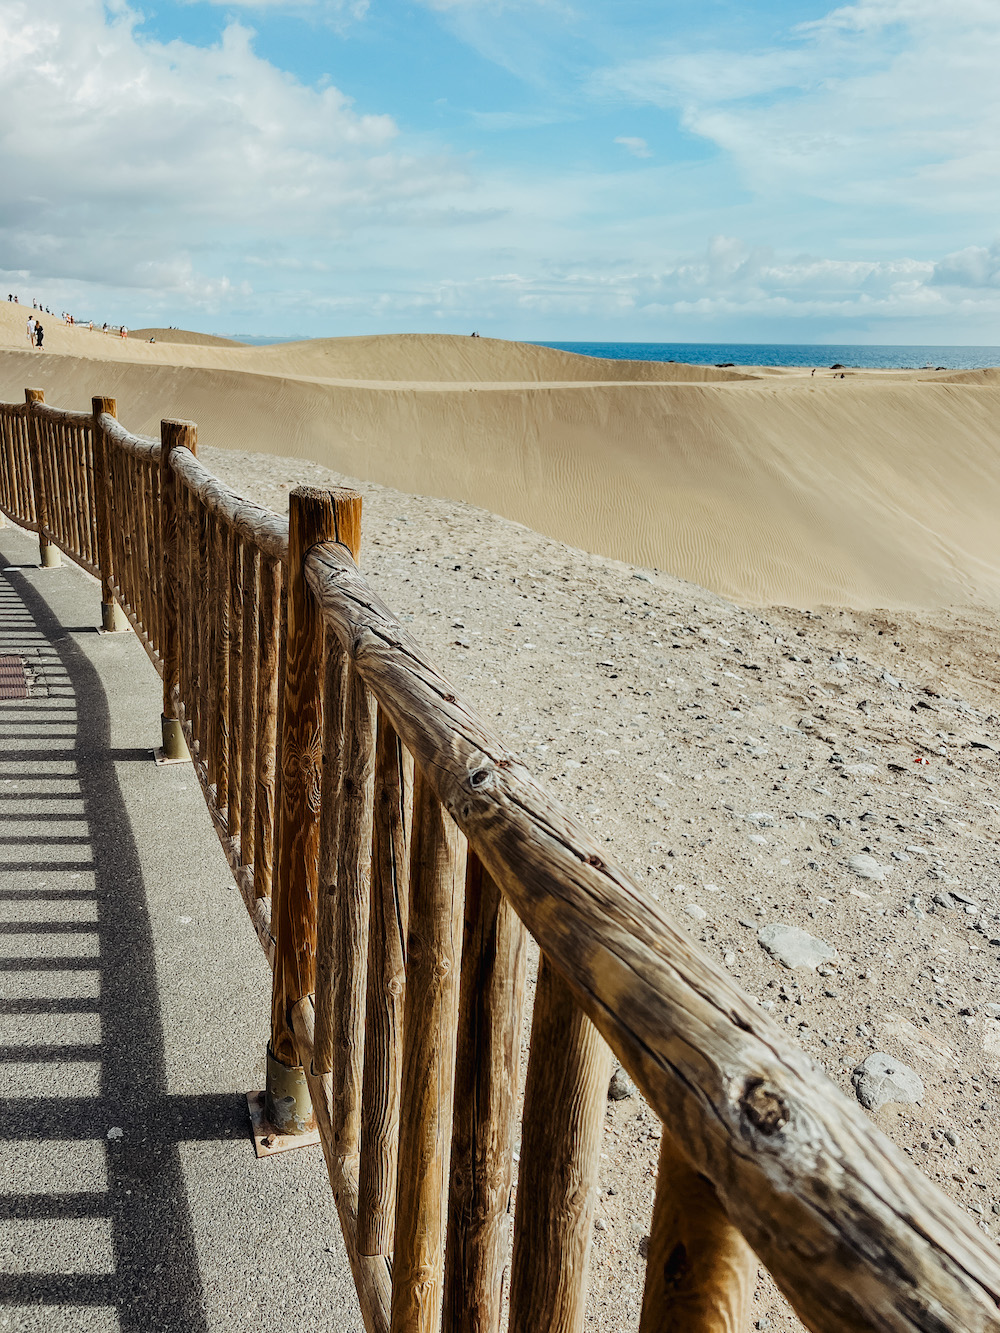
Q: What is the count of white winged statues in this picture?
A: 0